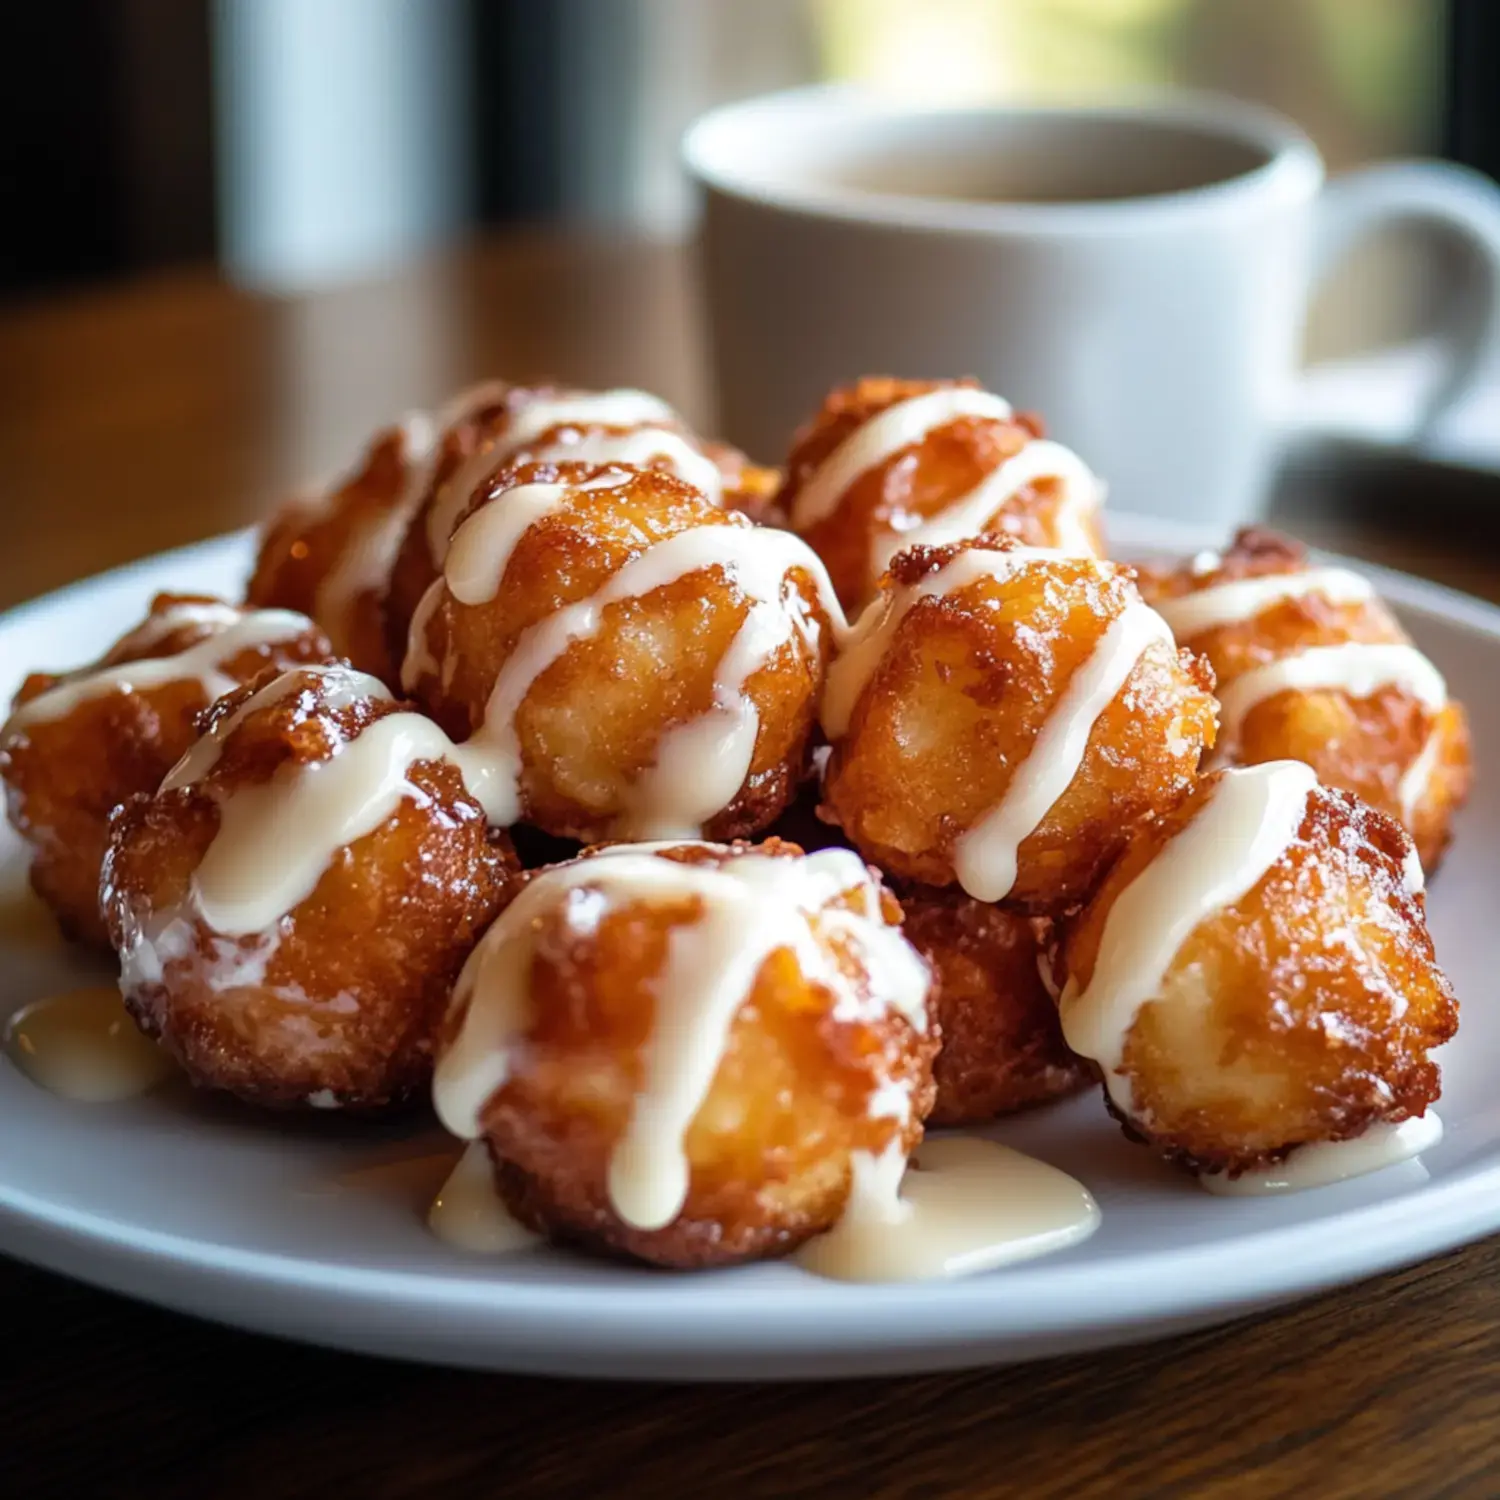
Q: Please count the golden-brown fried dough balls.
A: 11